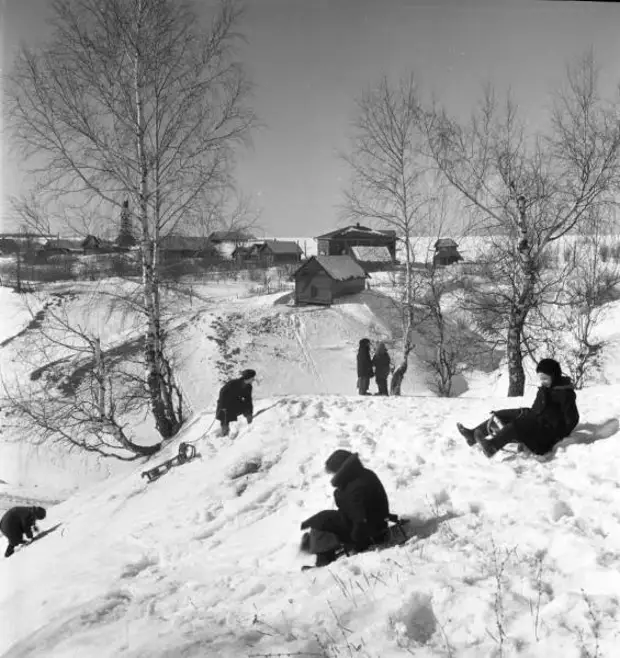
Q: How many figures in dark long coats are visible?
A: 6